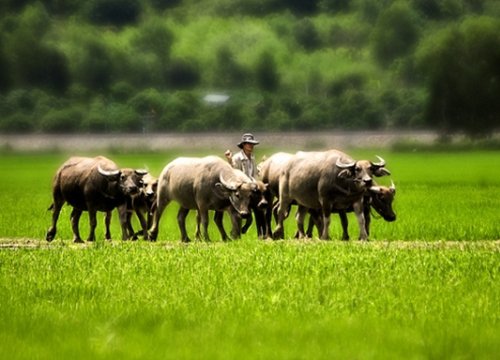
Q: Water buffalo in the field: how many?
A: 6